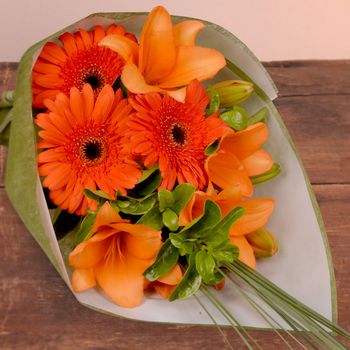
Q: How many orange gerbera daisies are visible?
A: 3